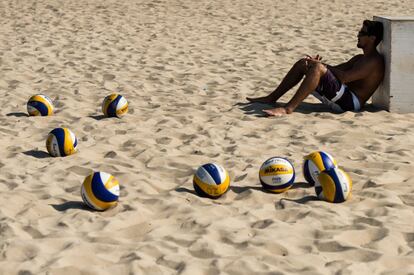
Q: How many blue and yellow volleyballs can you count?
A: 8